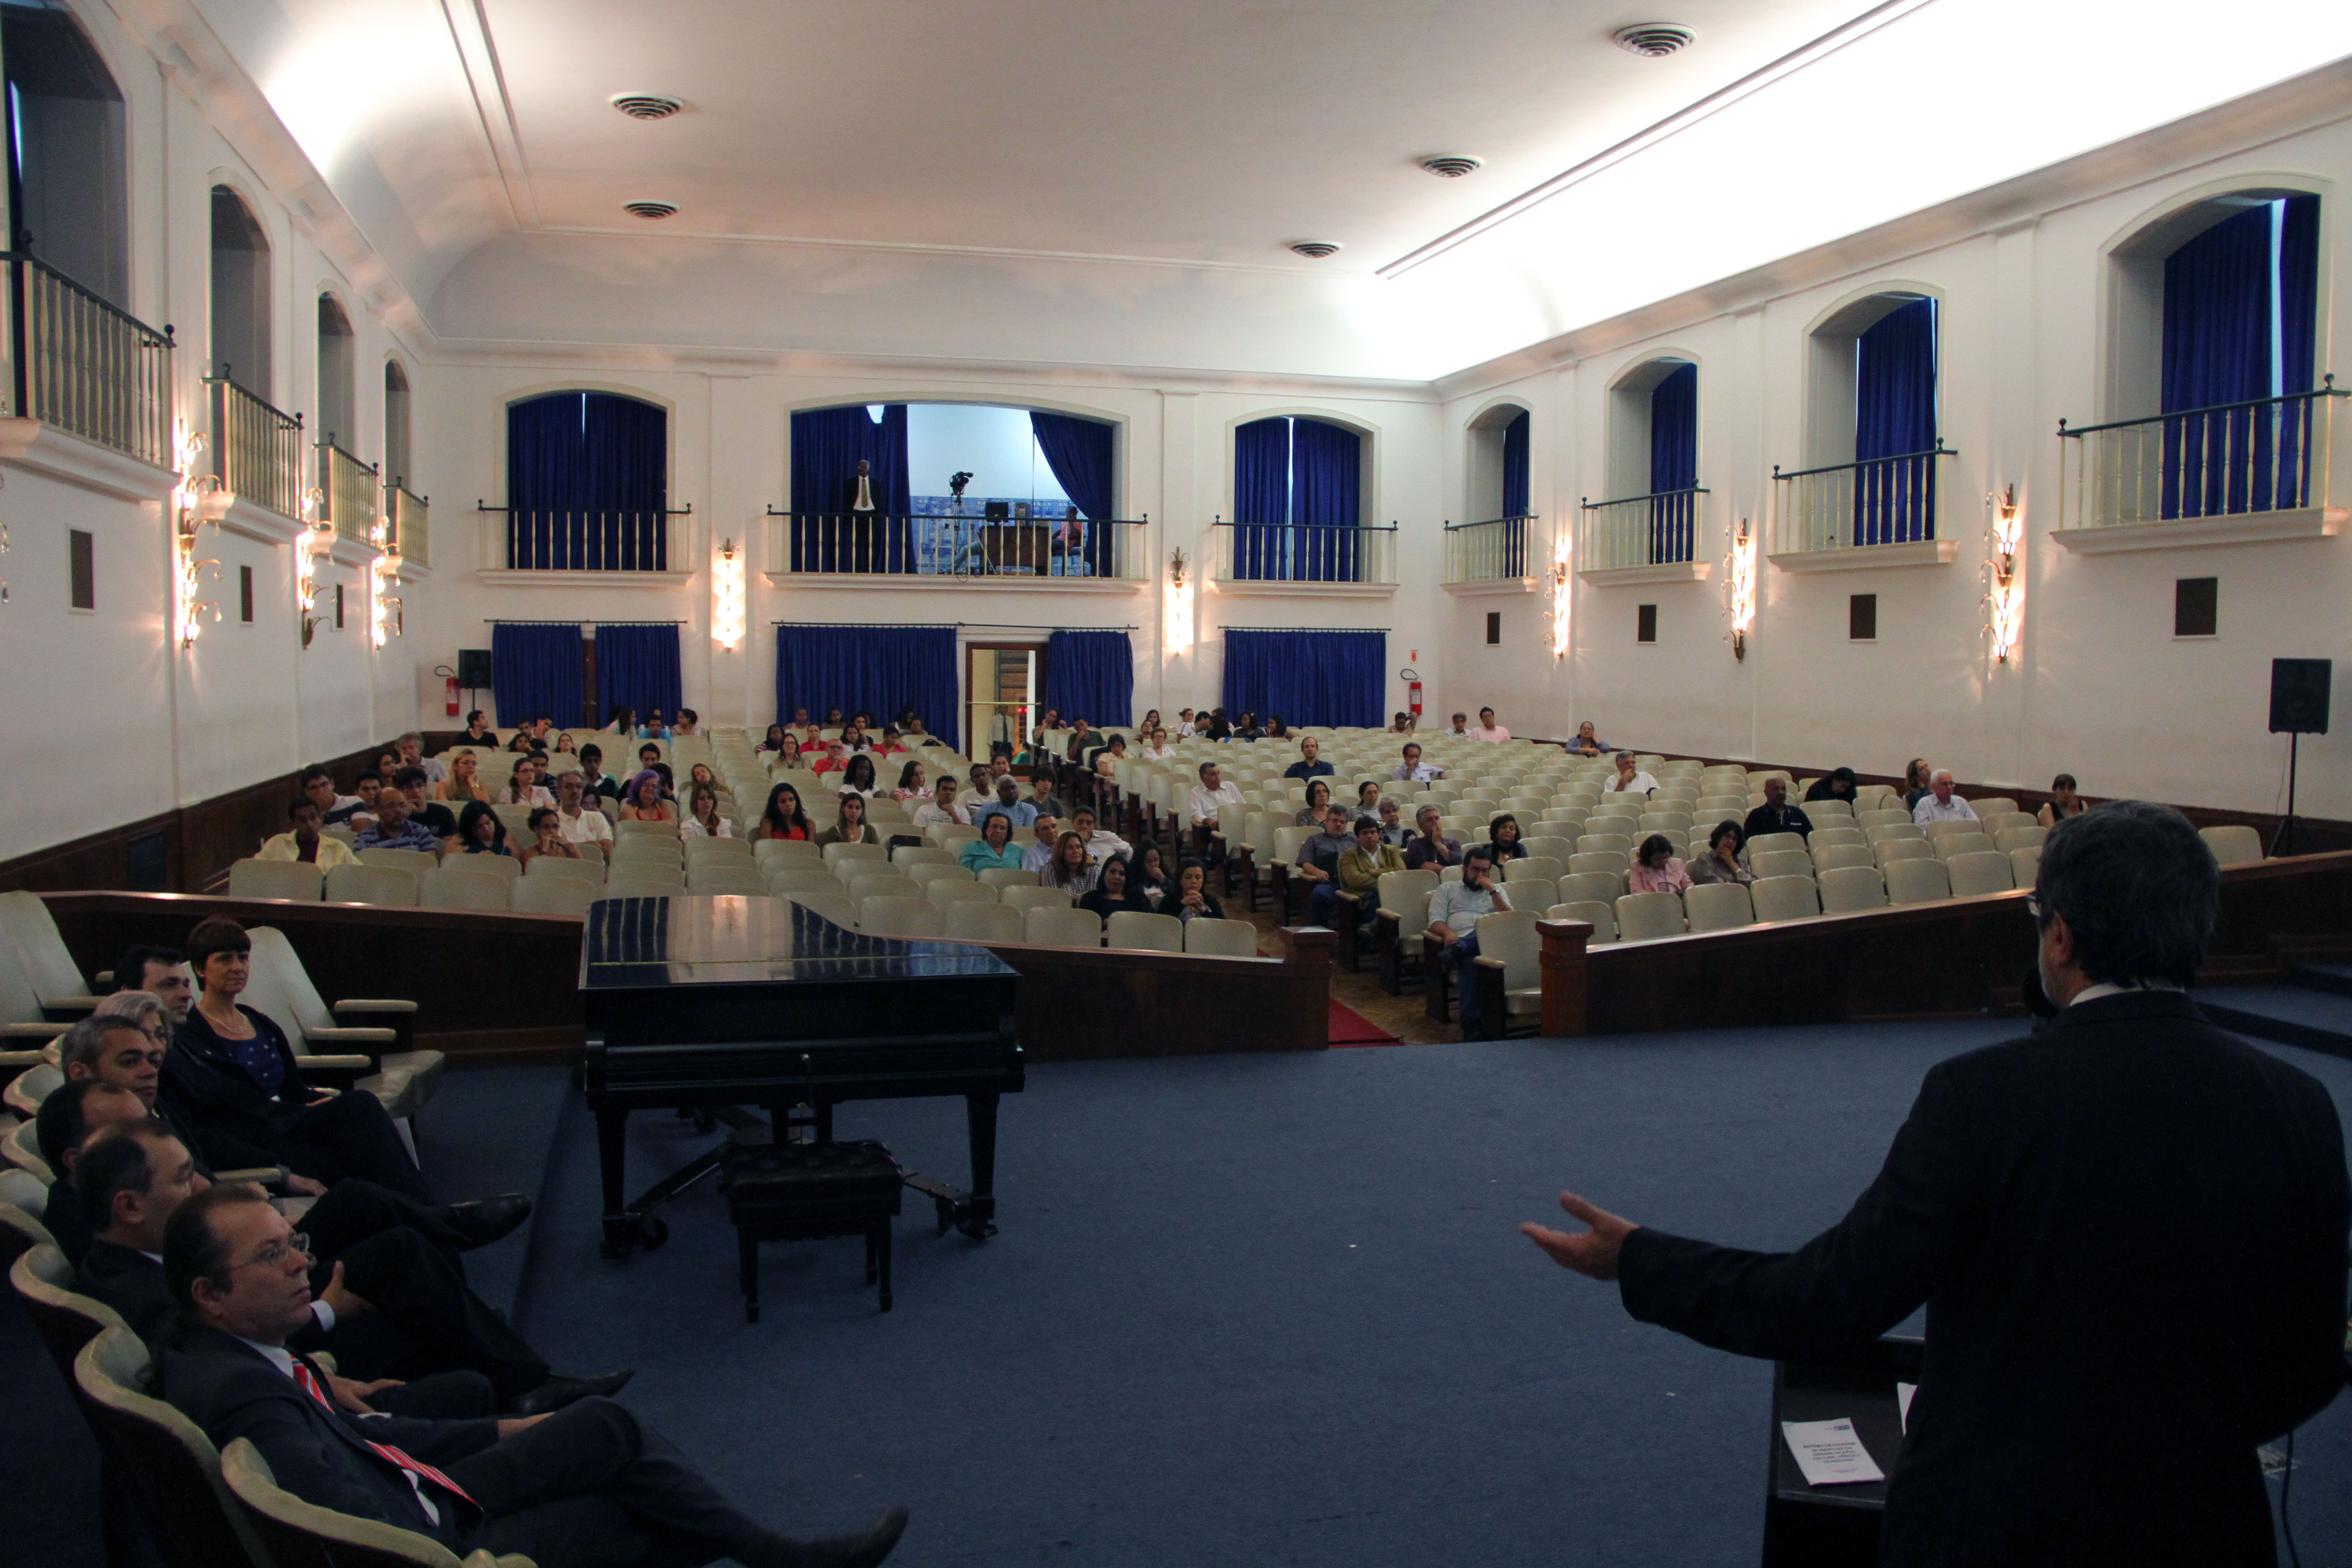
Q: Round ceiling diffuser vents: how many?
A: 5